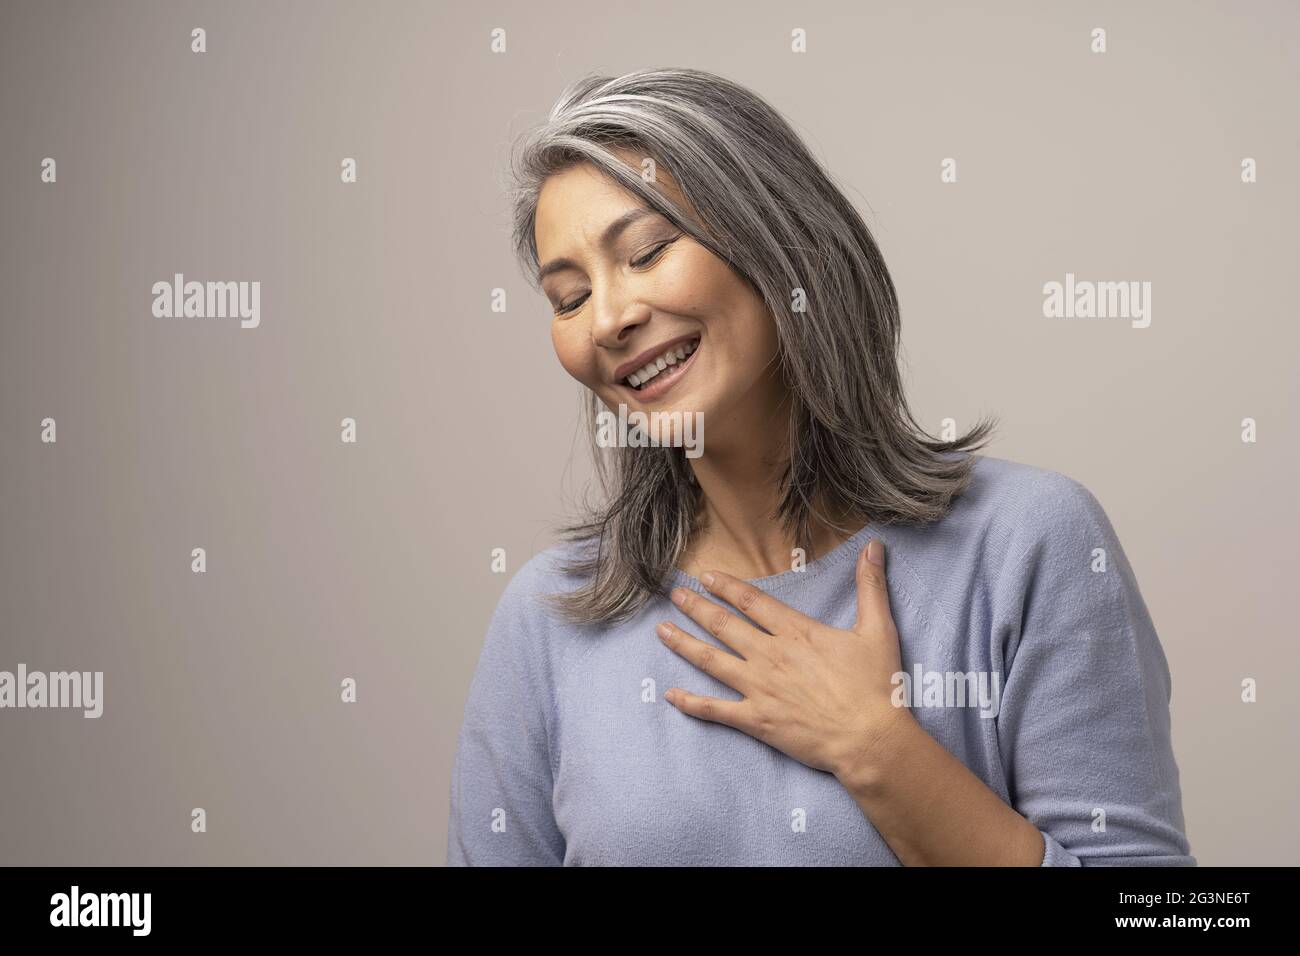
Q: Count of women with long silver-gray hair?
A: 1